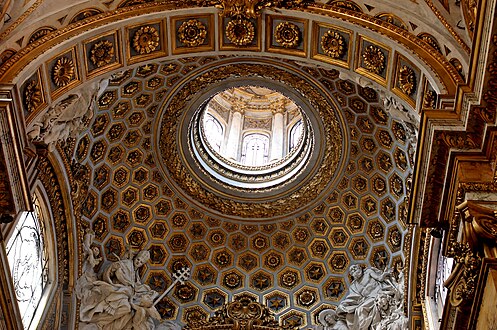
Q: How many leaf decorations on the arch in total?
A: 11